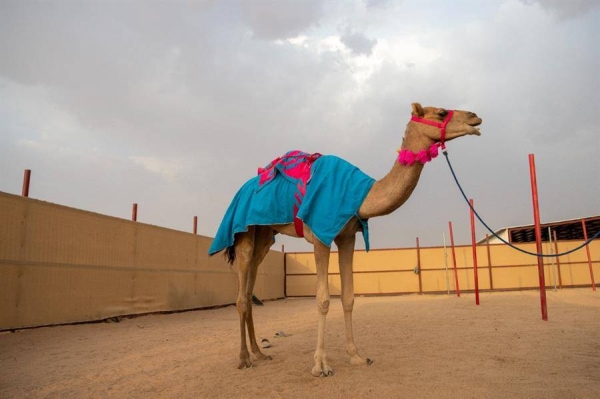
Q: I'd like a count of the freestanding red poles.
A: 4